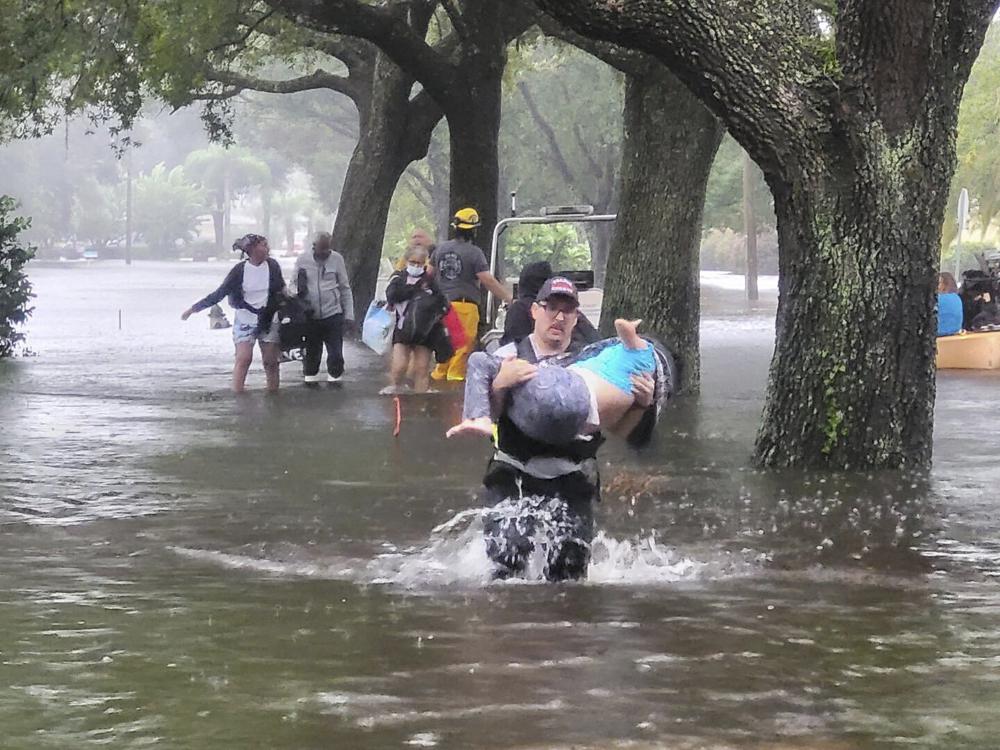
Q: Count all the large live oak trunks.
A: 4